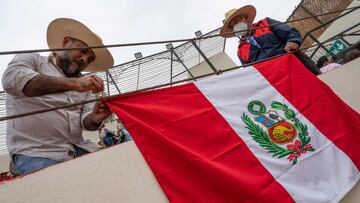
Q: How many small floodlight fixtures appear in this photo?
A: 3